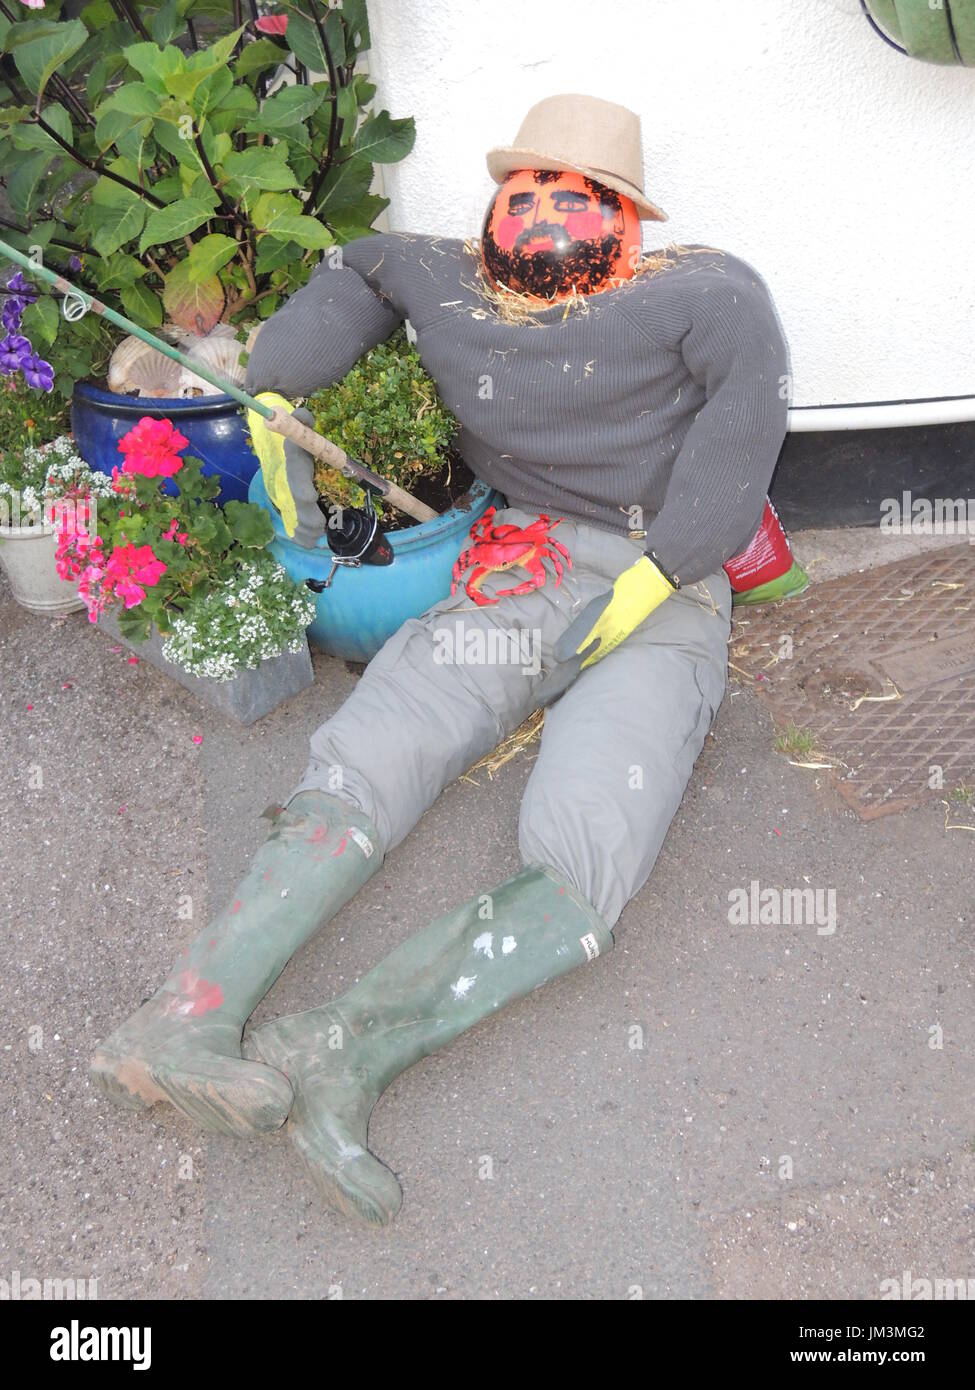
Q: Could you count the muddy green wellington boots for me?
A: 2